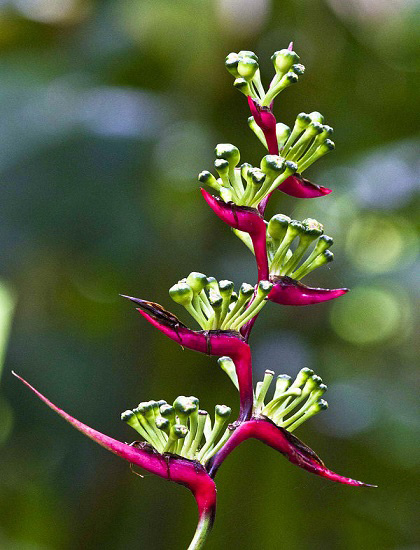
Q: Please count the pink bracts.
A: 7